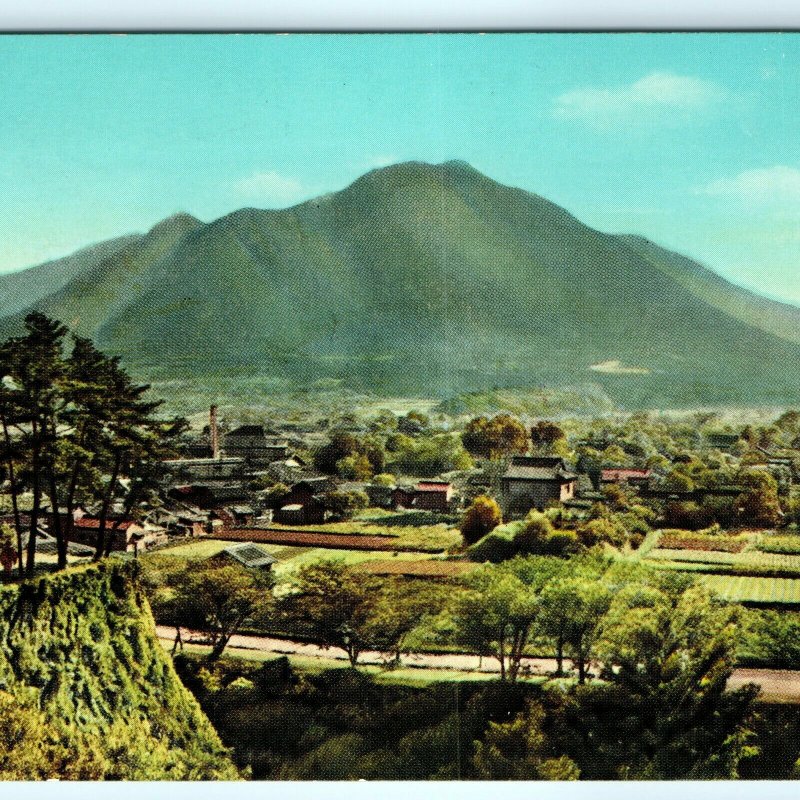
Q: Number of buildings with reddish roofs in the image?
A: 3